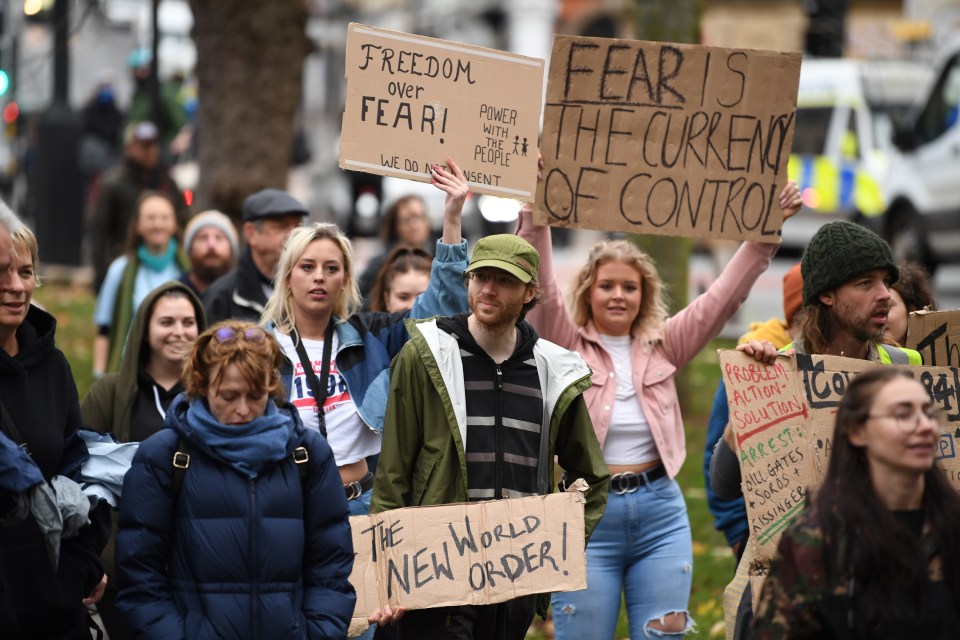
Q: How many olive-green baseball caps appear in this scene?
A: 1